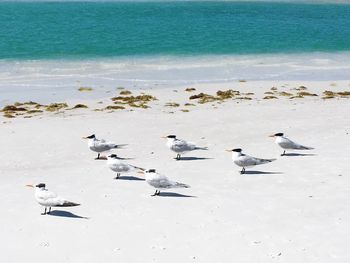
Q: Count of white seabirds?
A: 7